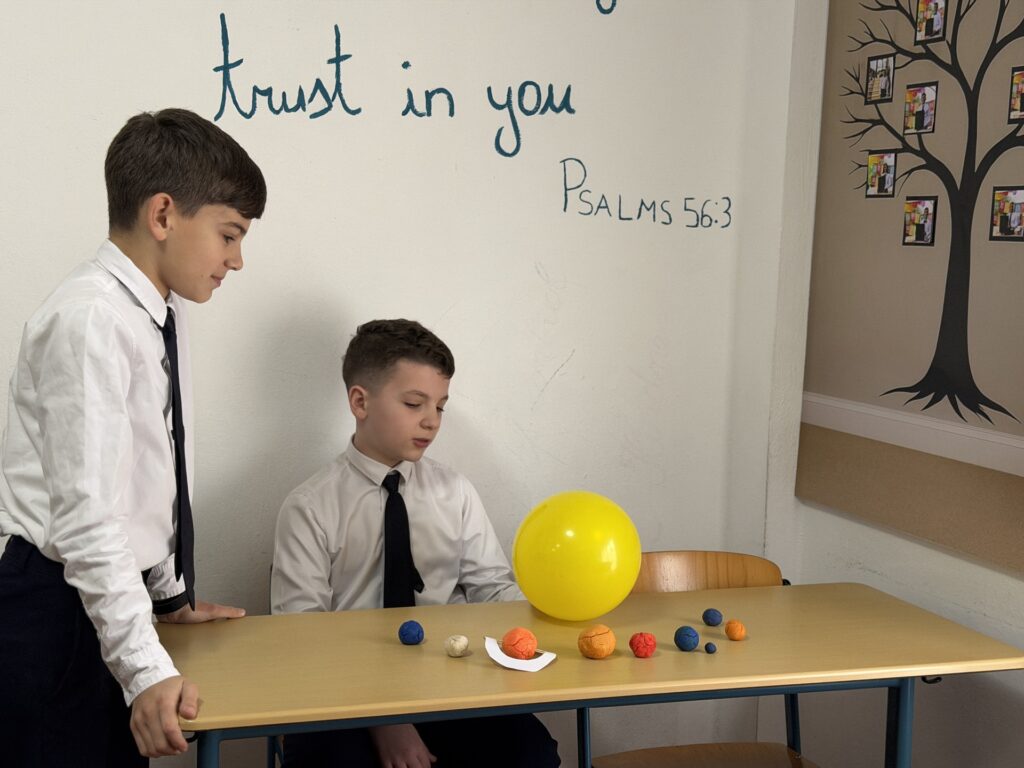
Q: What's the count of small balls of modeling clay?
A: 9